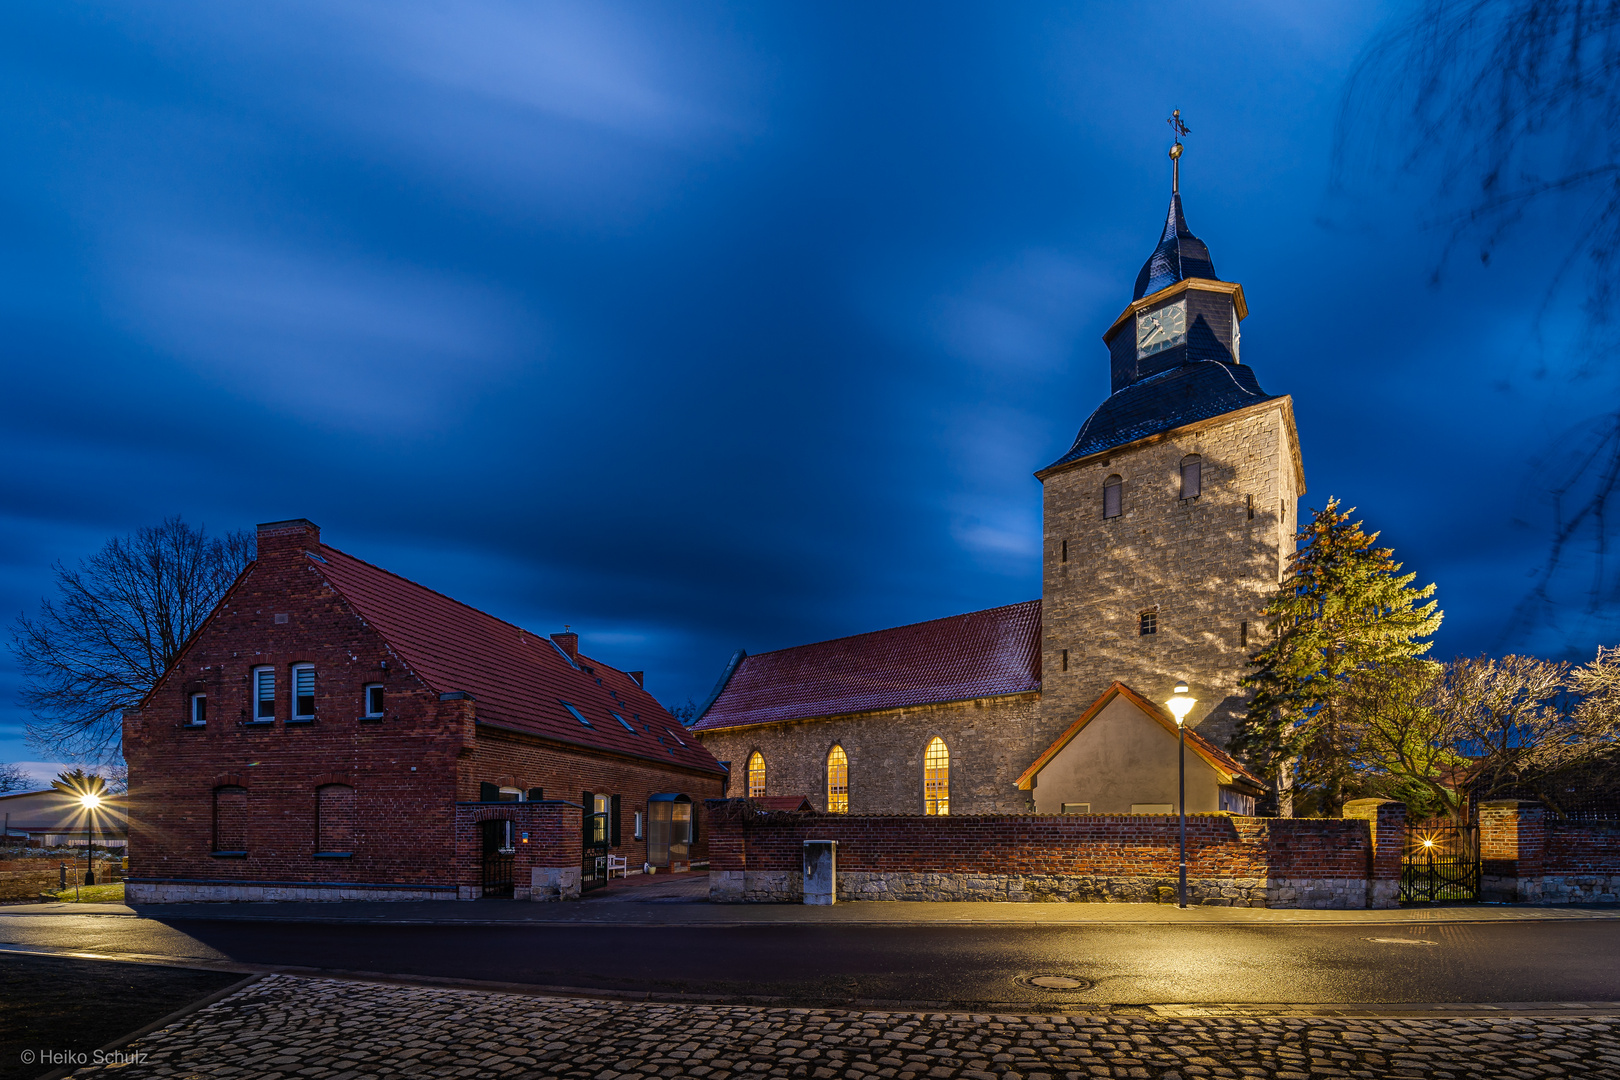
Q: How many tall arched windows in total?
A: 3